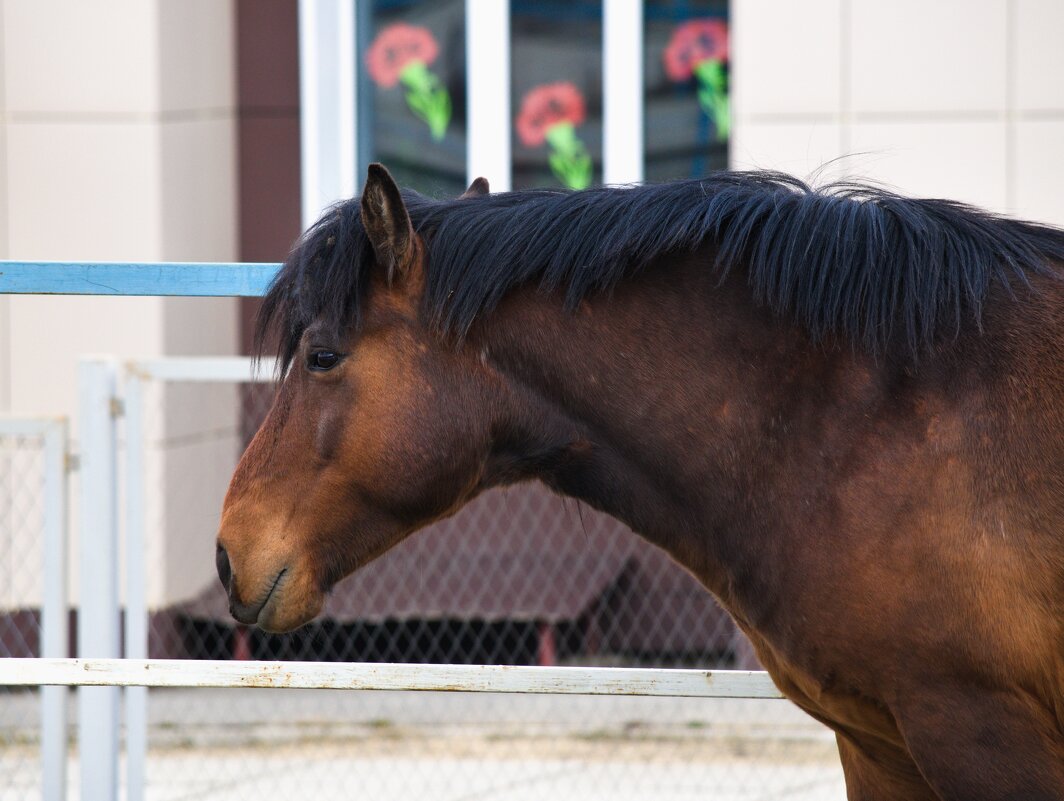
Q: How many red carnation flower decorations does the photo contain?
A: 3